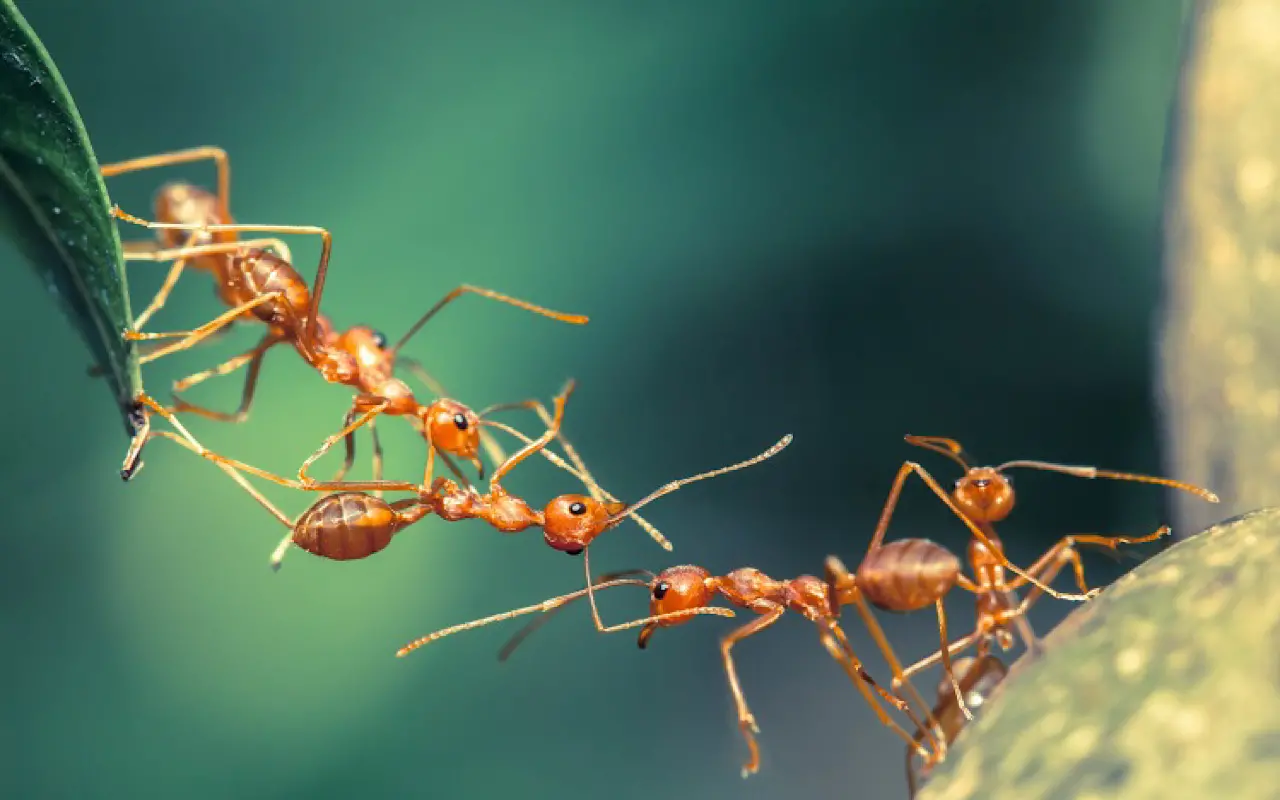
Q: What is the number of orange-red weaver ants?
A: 5